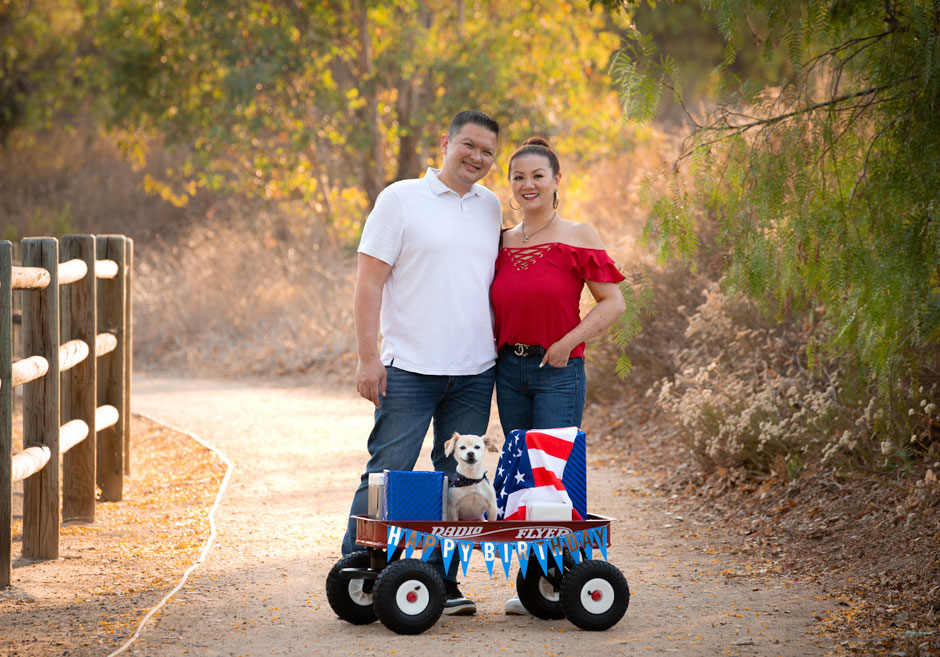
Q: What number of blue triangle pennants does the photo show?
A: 13